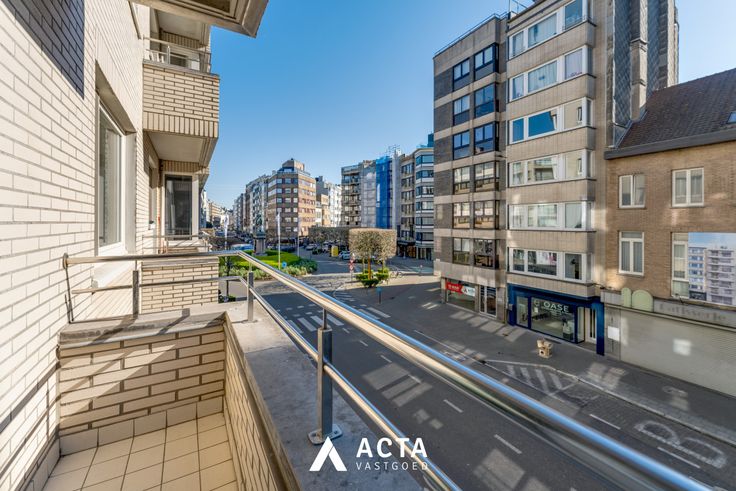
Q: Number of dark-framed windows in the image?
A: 12